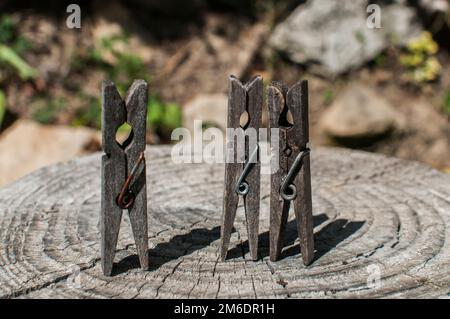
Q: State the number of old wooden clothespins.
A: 3